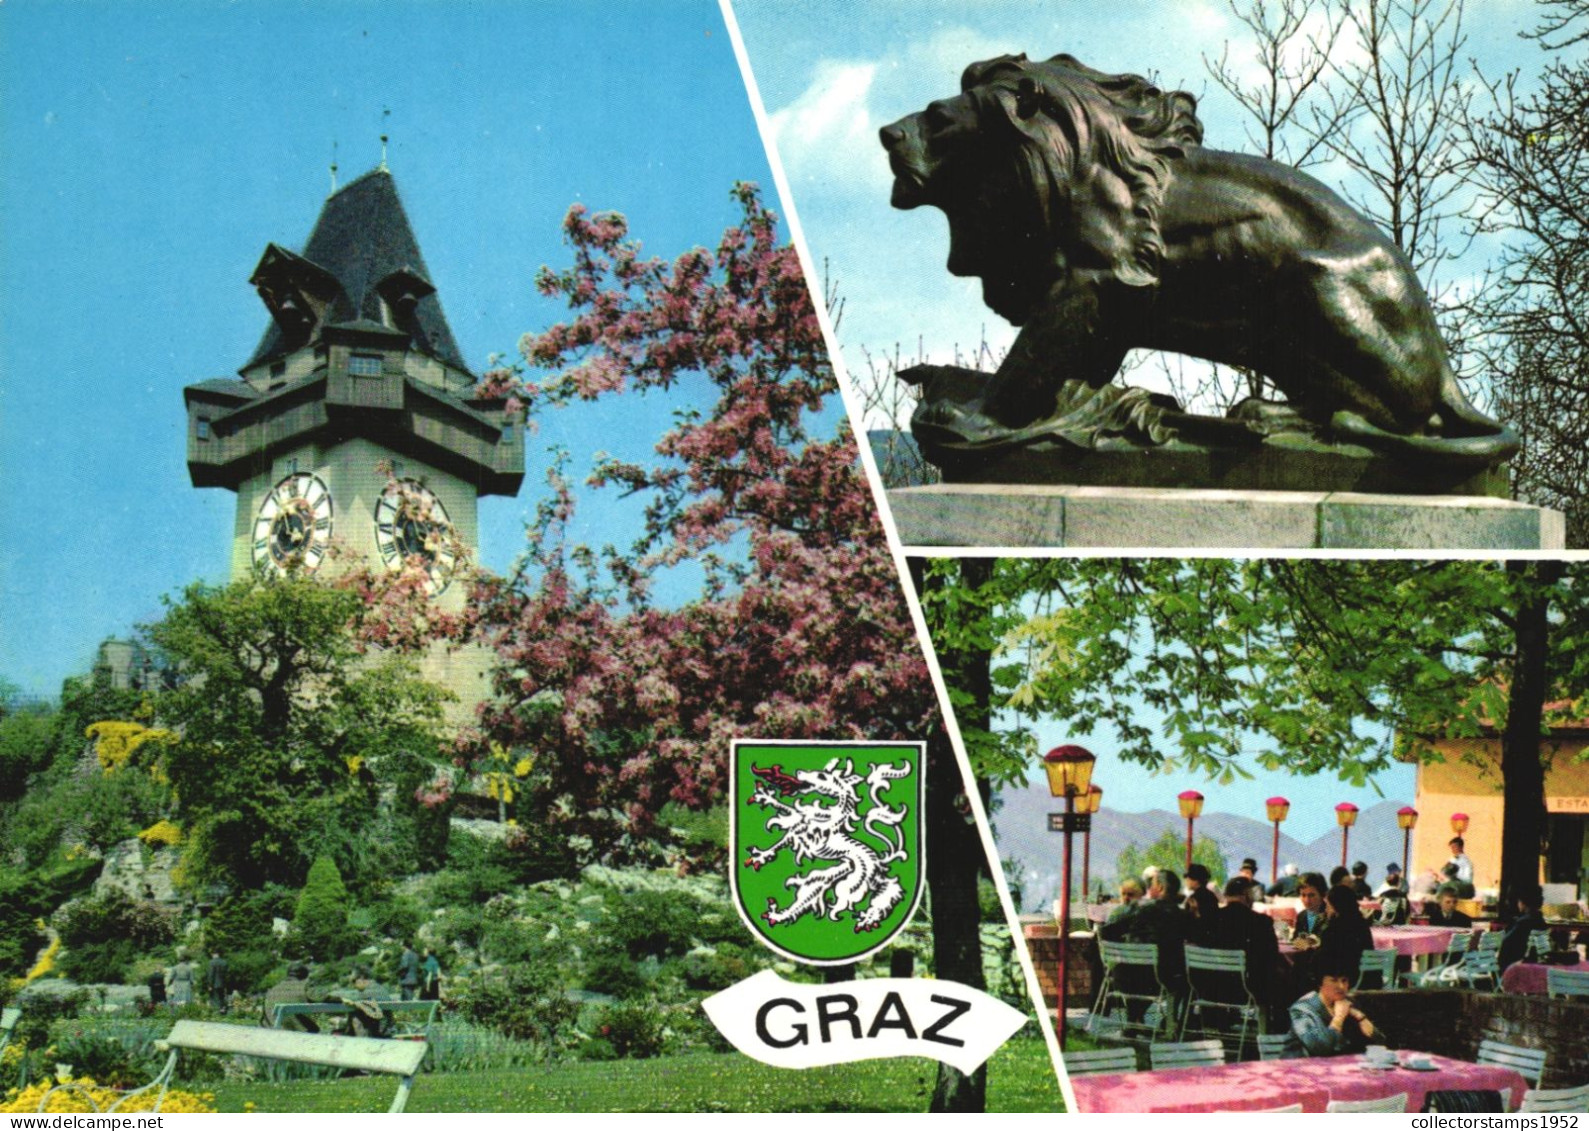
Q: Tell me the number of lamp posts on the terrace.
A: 7